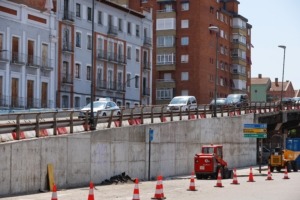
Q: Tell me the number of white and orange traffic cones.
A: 11